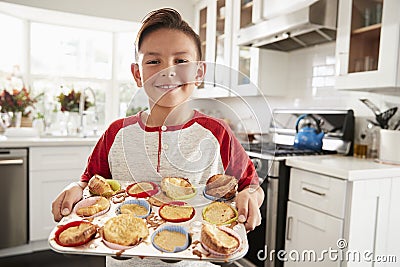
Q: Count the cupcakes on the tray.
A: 12